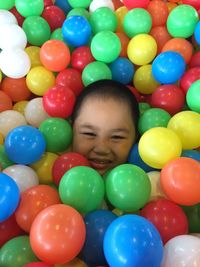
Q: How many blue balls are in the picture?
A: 11